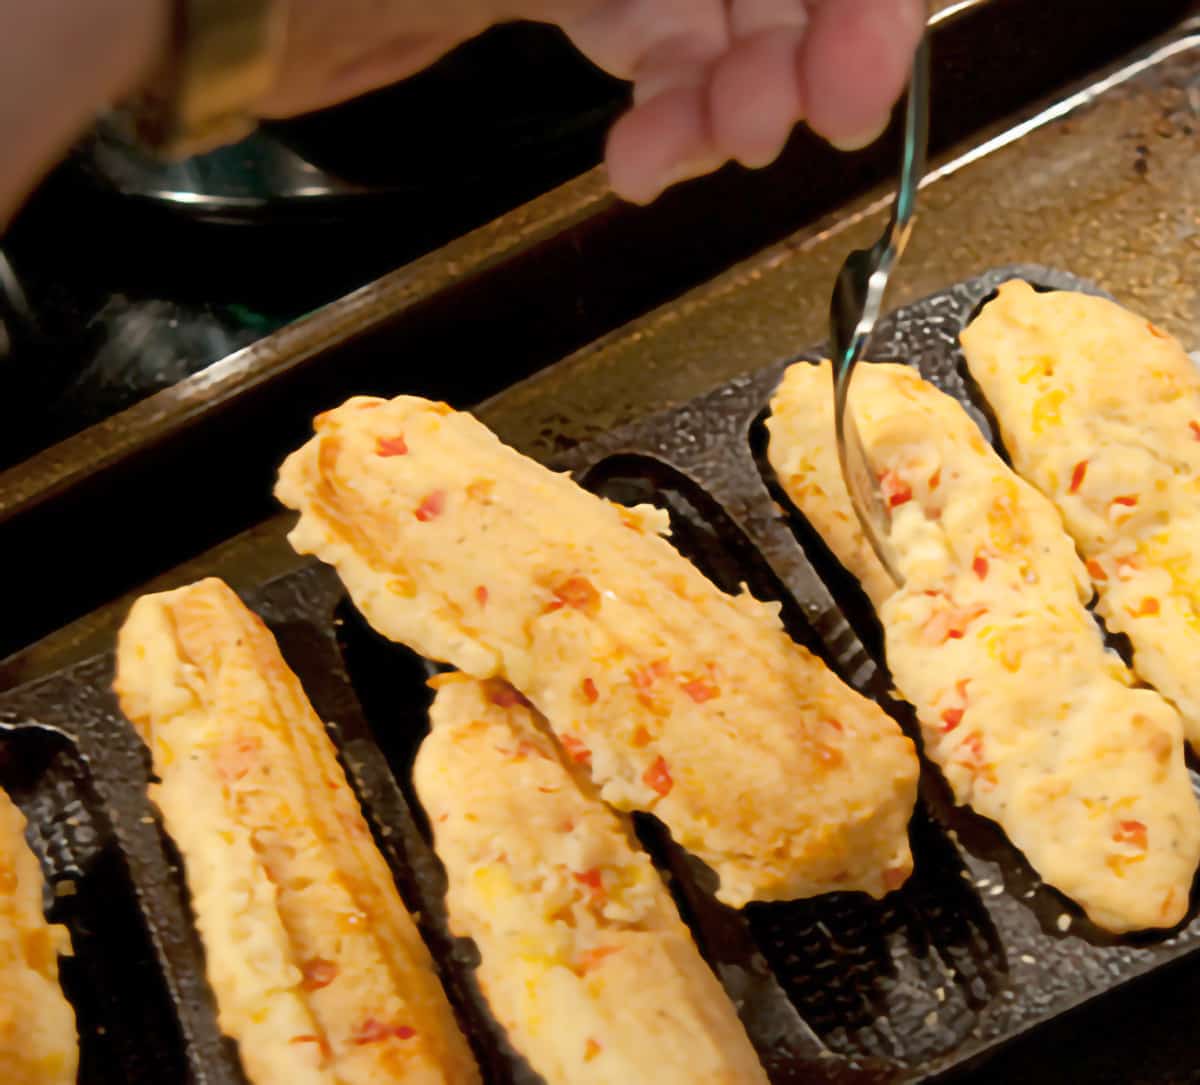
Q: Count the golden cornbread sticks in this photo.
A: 6